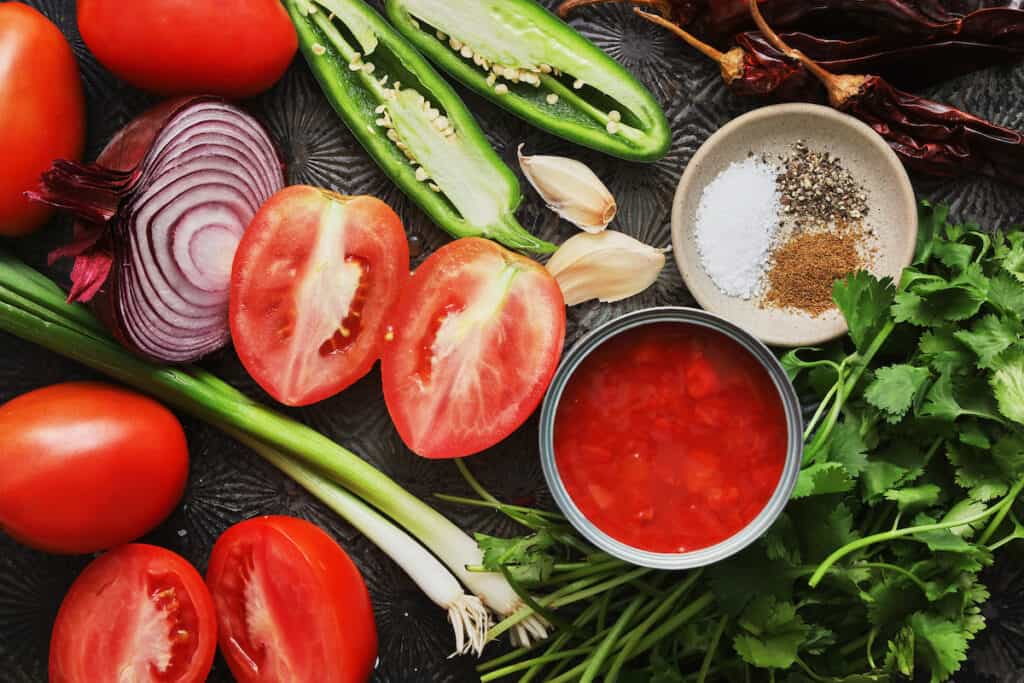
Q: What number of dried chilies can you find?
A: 3